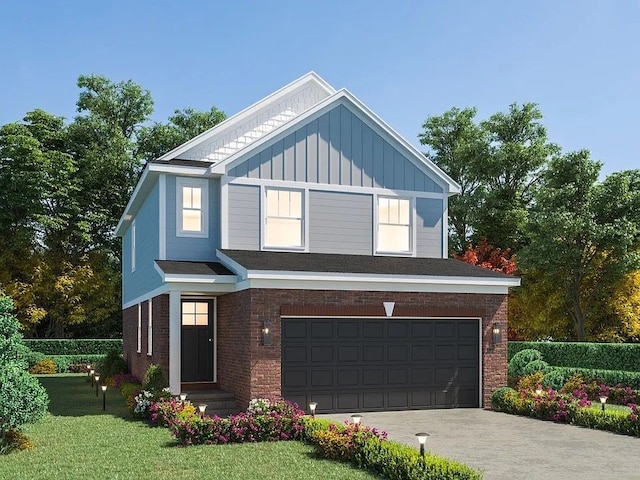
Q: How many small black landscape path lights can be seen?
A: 11